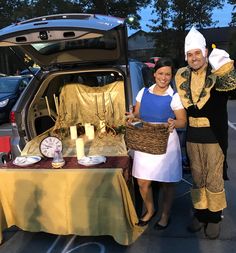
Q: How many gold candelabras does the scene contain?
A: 2